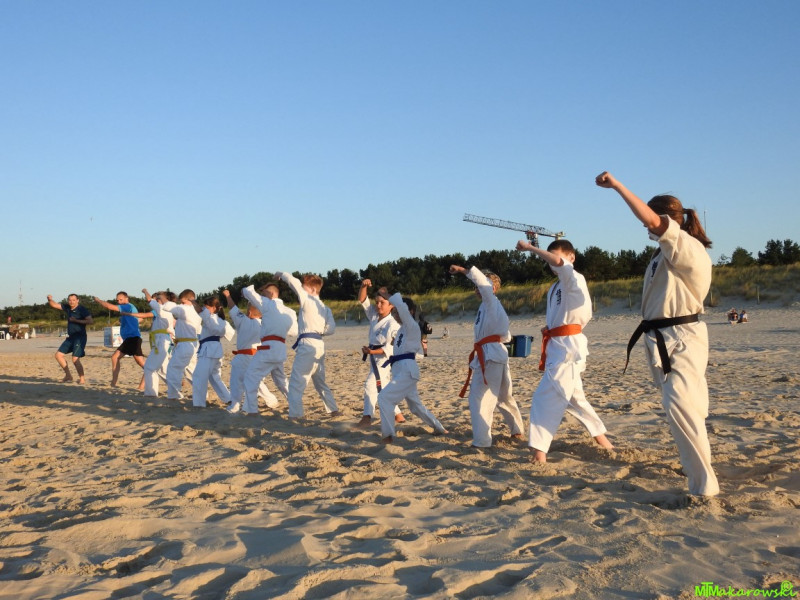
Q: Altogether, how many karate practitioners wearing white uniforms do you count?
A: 11